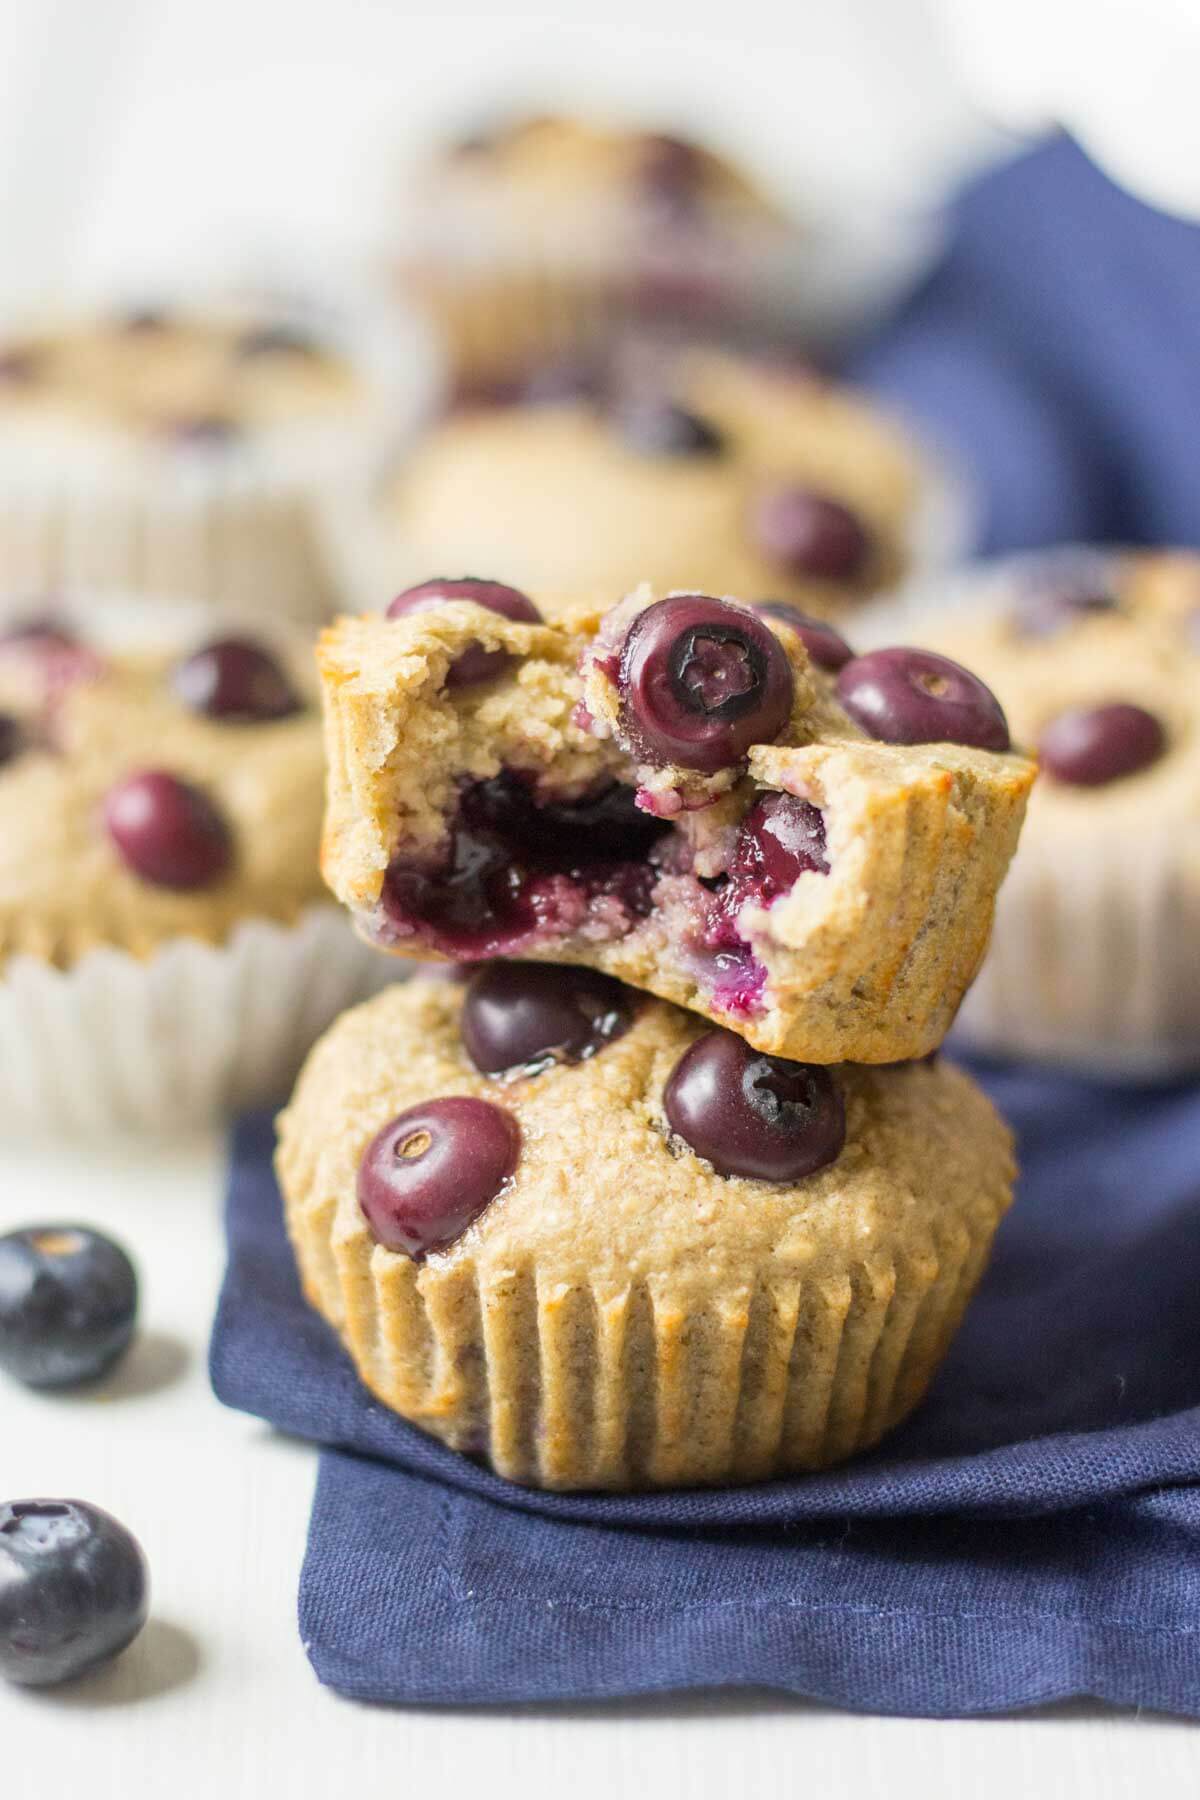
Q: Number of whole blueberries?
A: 2